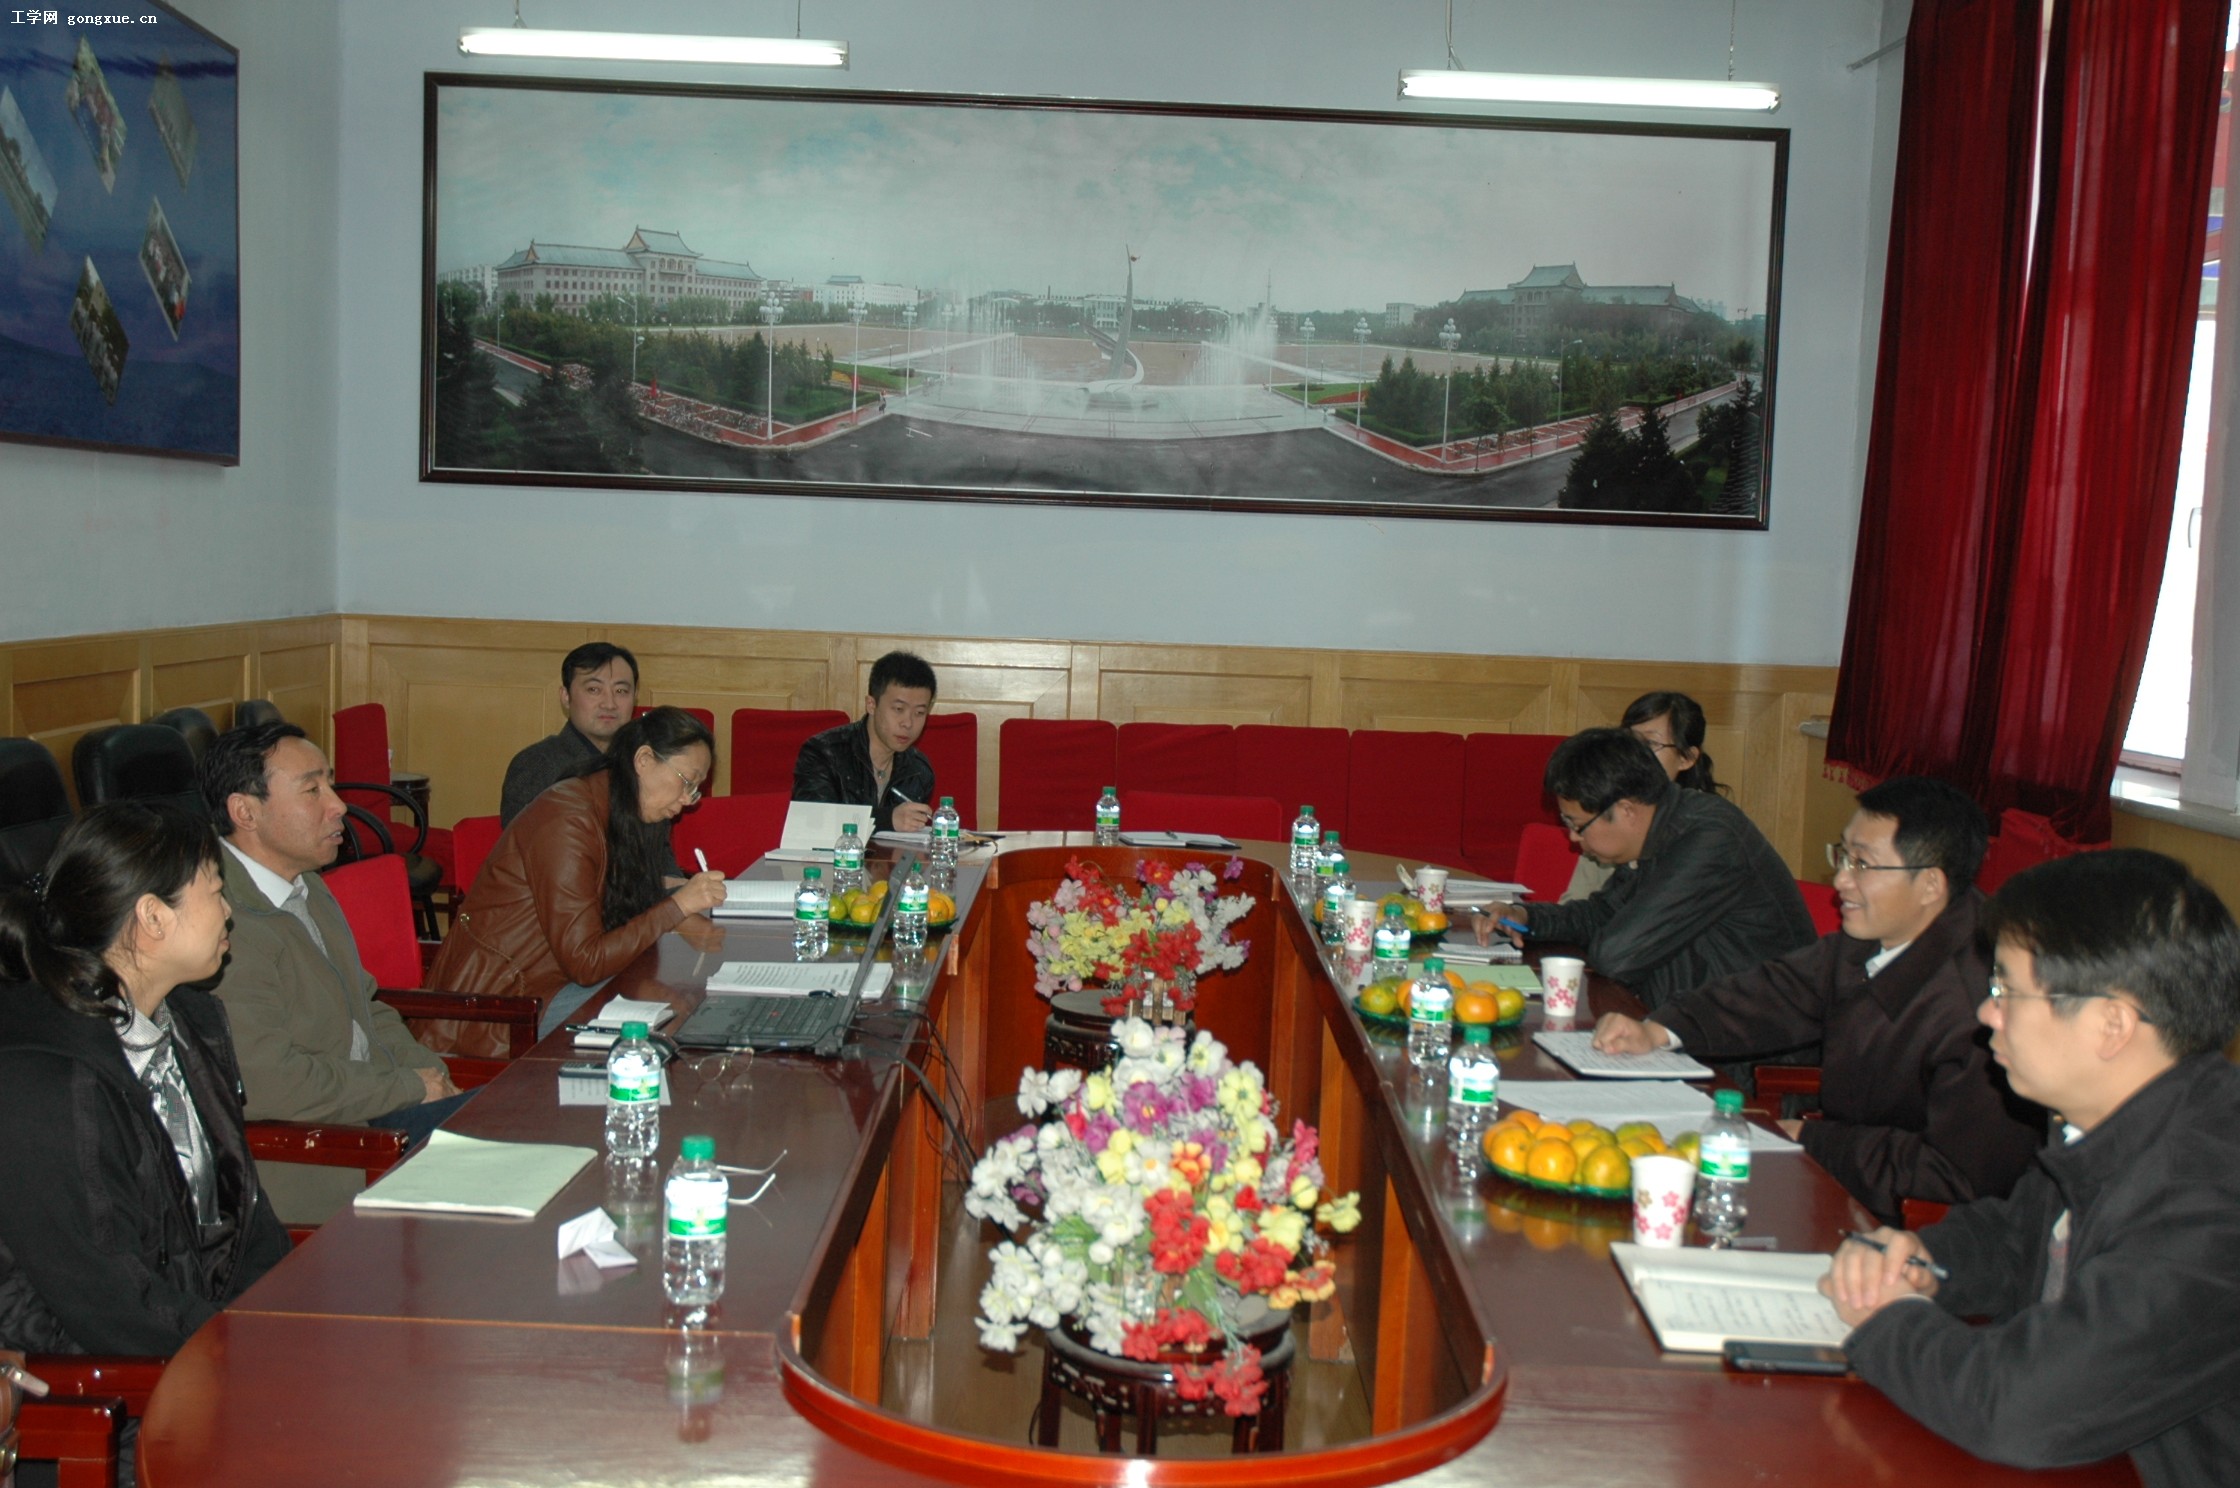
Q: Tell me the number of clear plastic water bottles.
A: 14